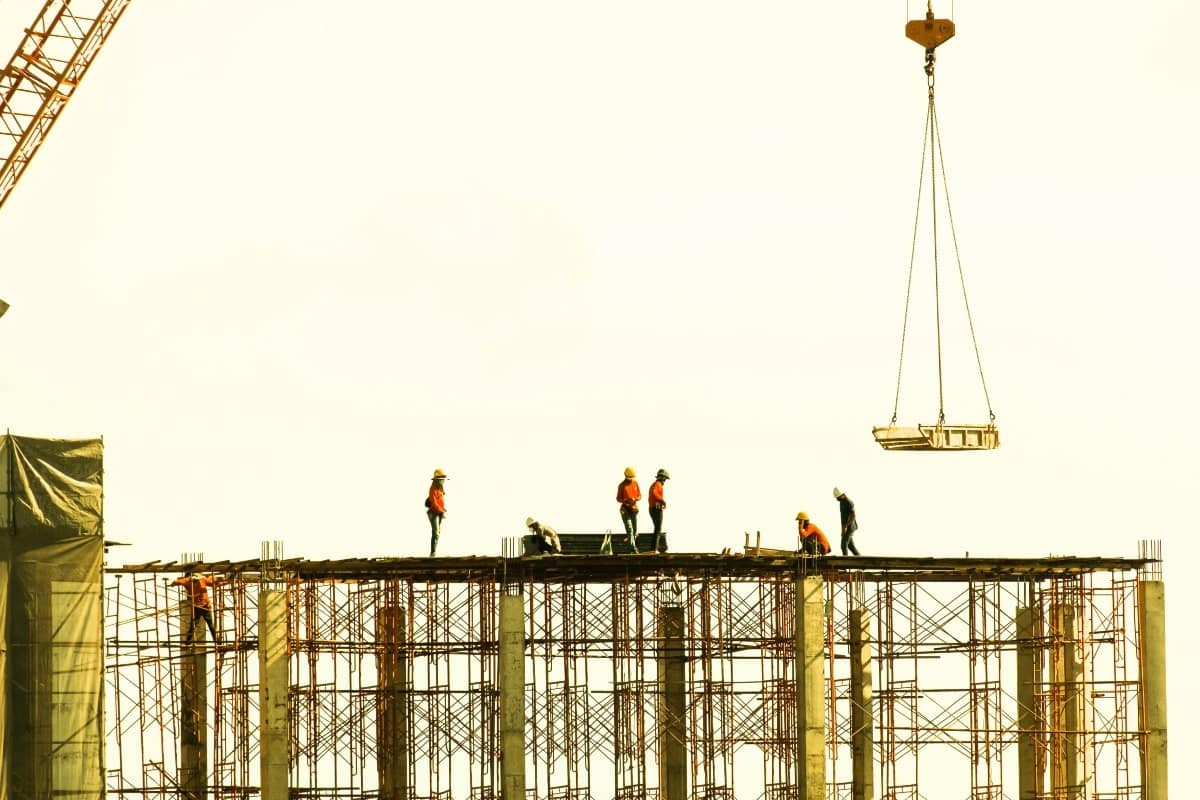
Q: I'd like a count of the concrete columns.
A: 10